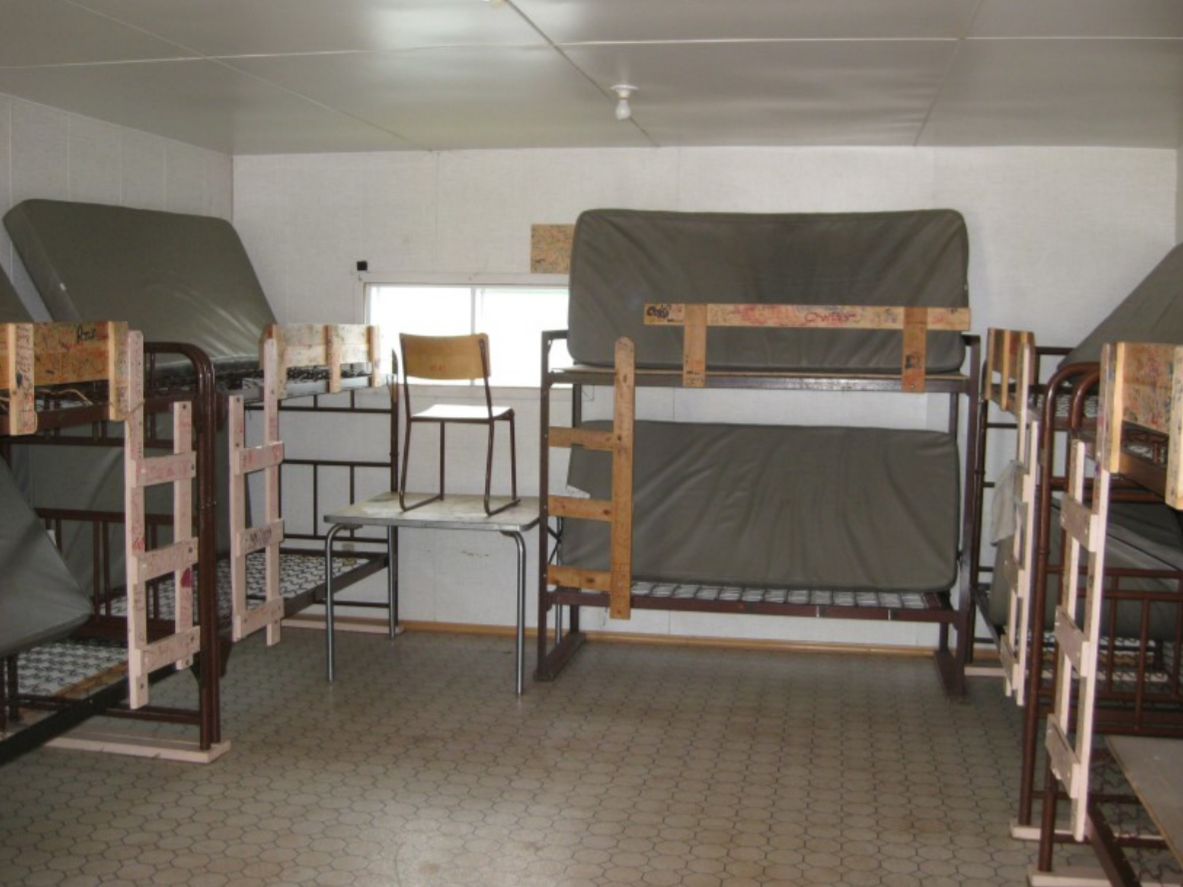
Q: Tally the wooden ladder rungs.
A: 15